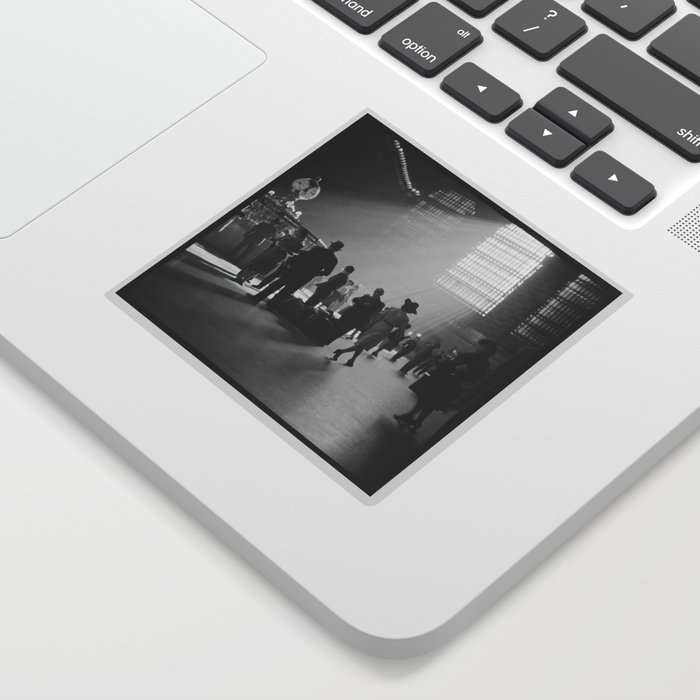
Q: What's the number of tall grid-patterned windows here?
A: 3